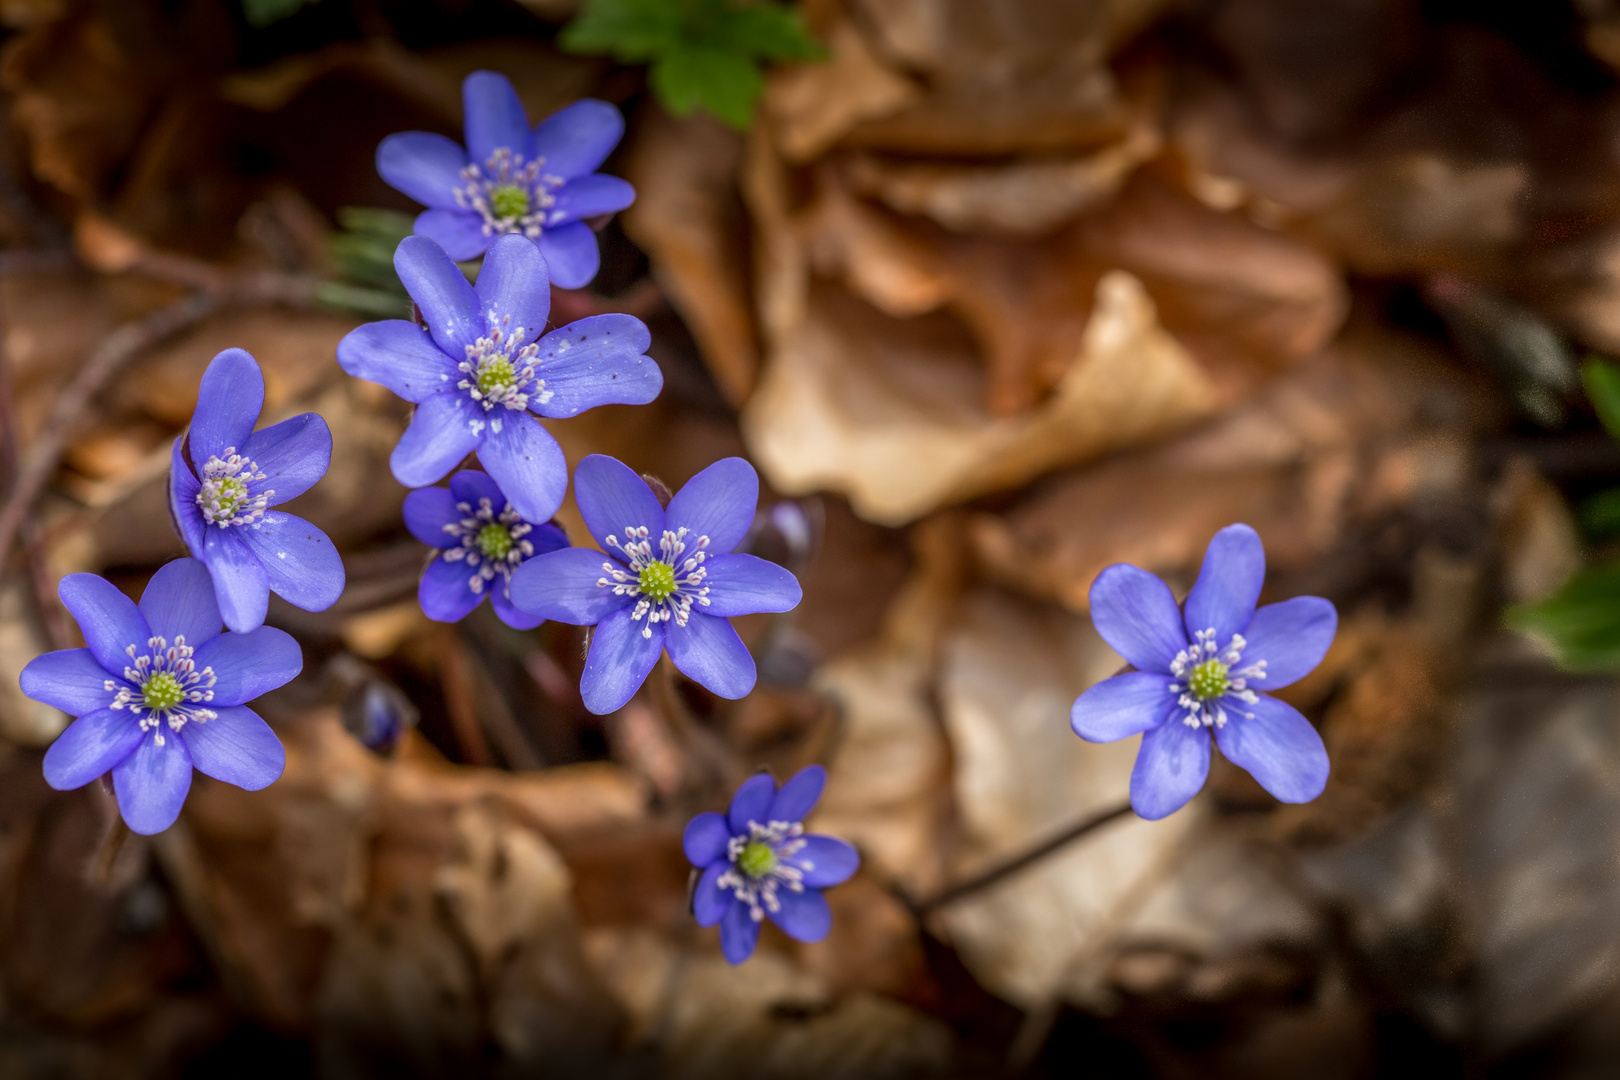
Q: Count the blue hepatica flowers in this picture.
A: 8